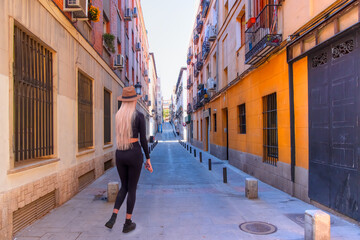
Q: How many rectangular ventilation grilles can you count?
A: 3